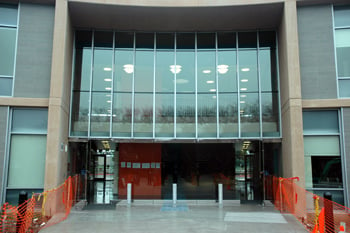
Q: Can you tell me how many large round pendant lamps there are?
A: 3